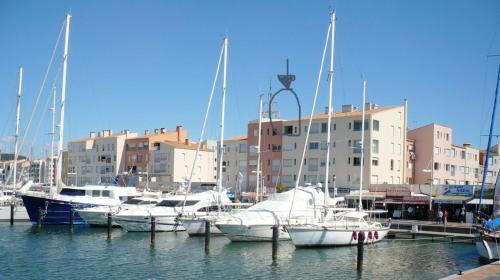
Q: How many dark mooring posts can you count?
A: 8